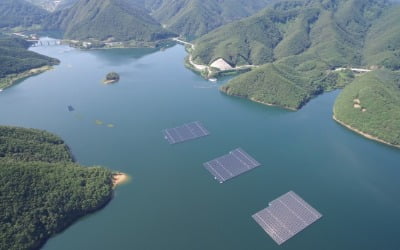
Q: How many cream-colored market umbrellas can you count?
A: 0